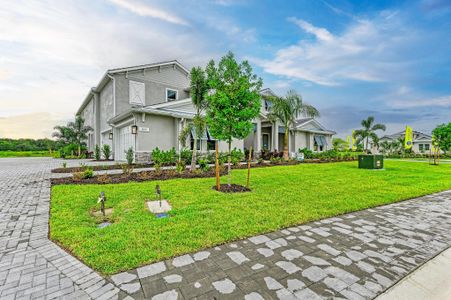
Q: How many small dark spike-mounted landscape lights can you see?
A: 2